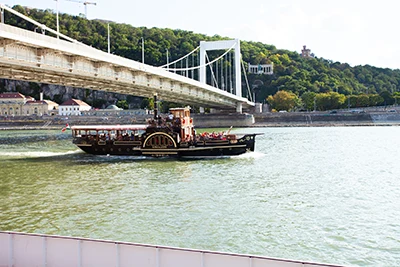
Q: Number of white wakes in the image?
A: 2